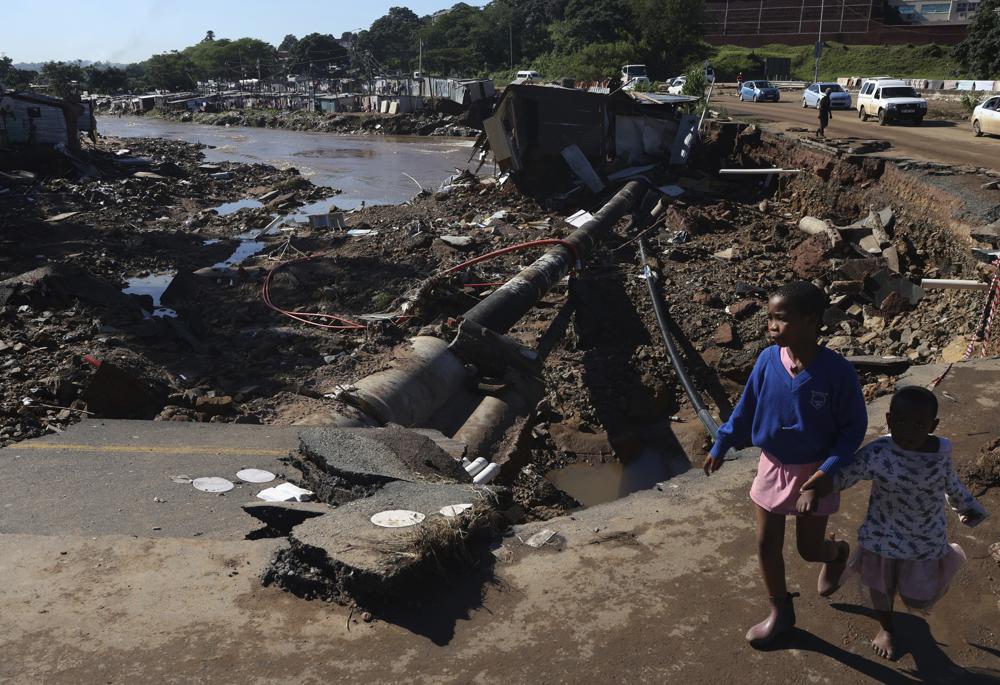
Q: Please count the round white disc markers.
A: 4